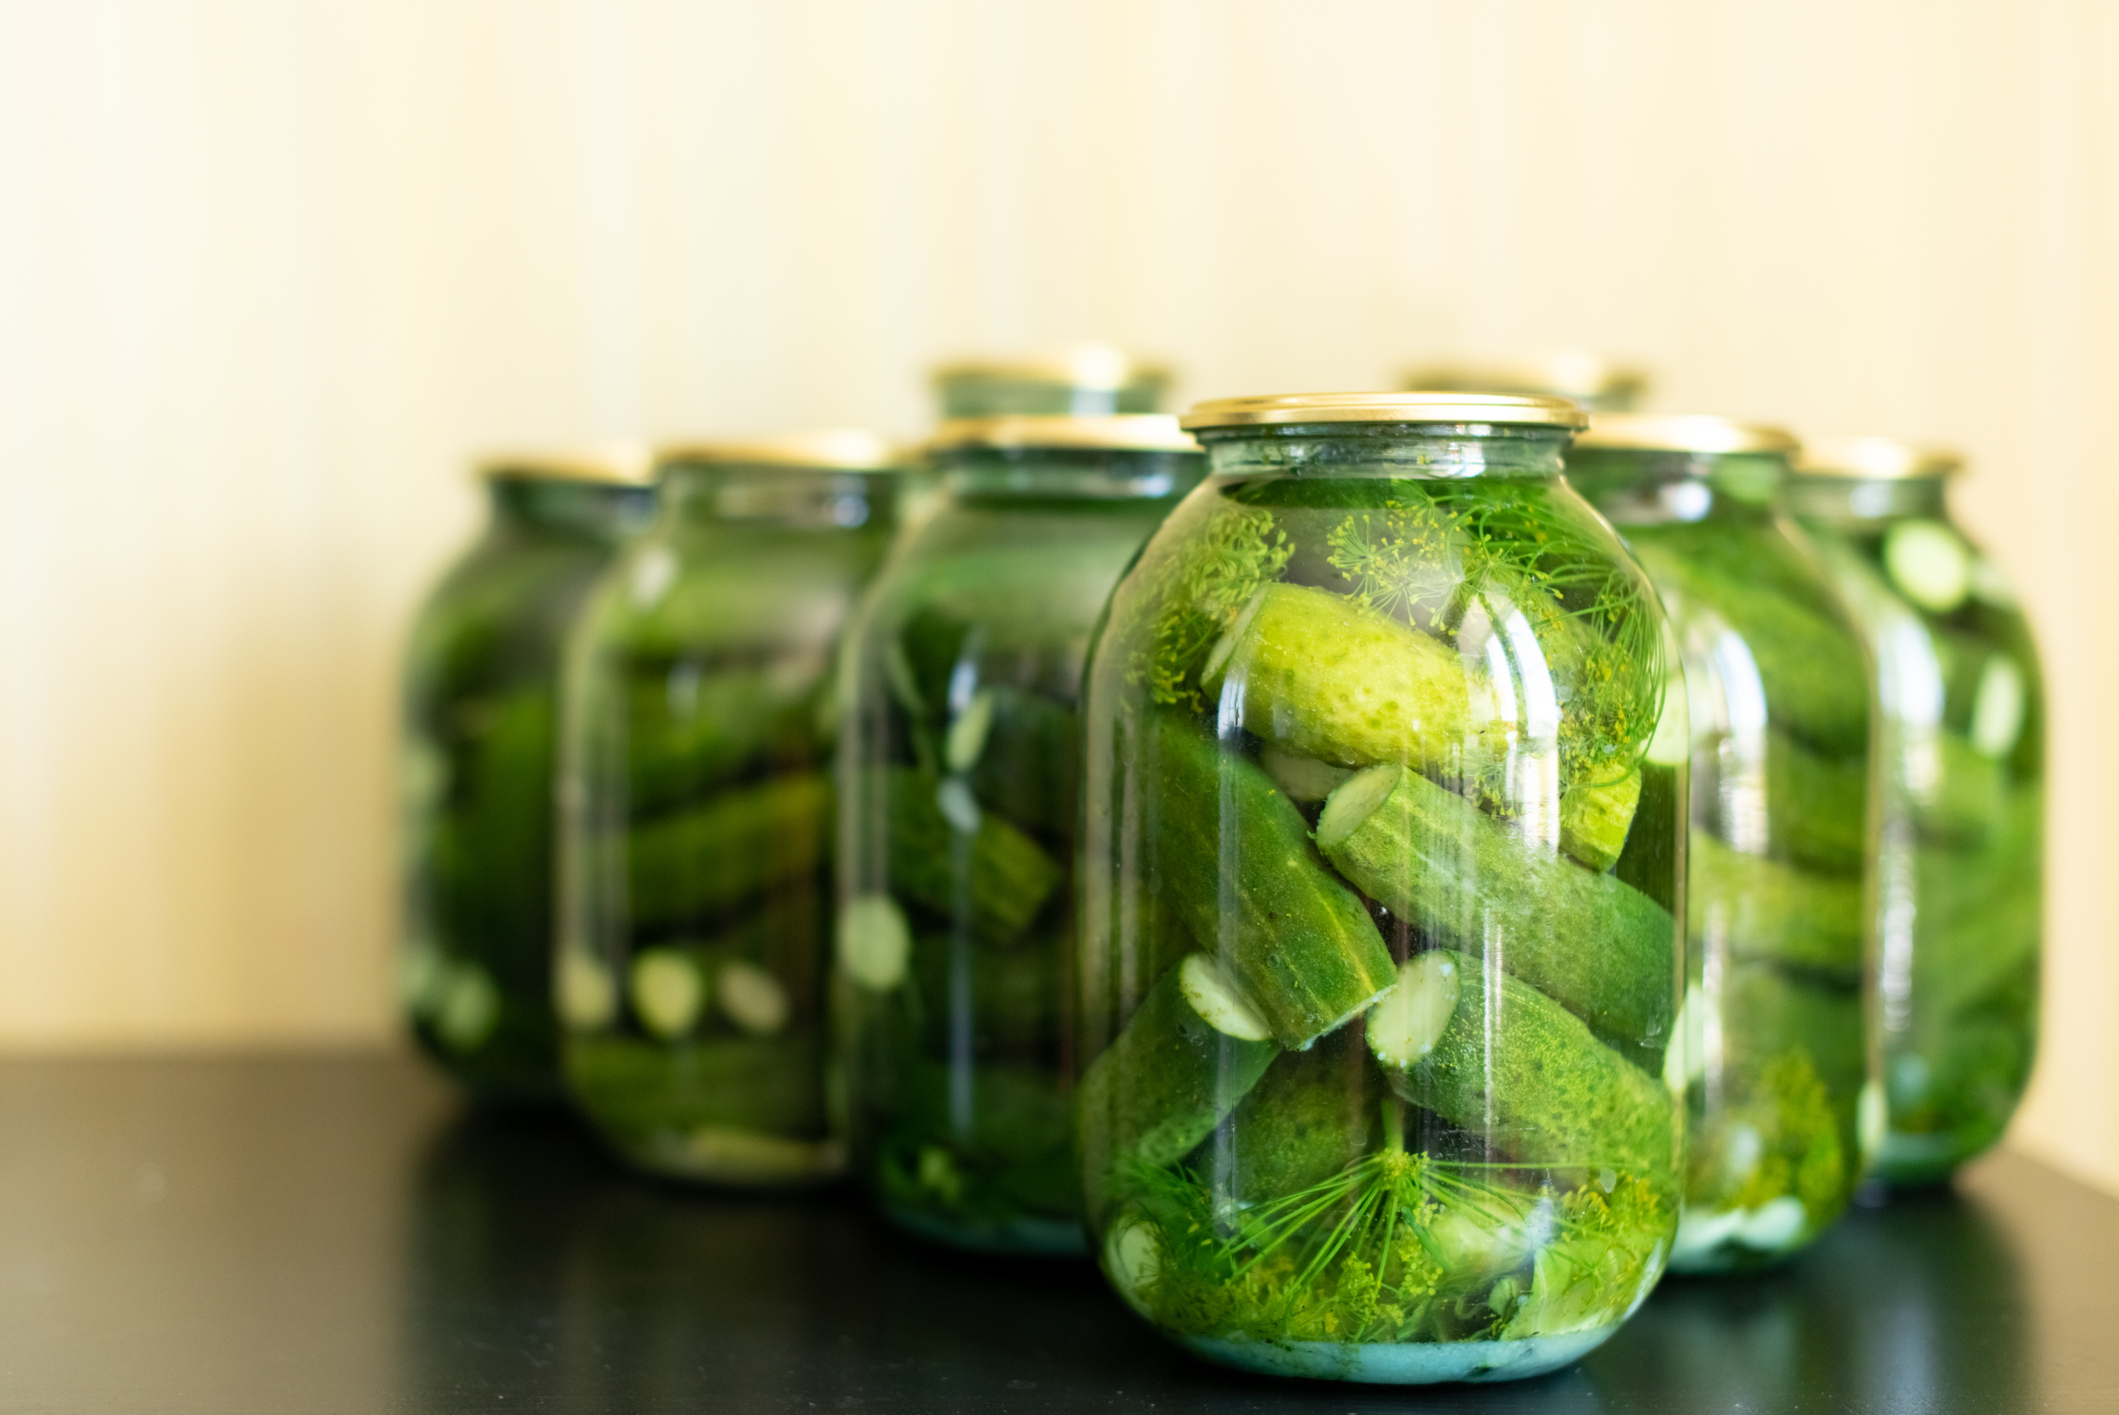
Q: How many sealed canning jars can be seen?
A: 8